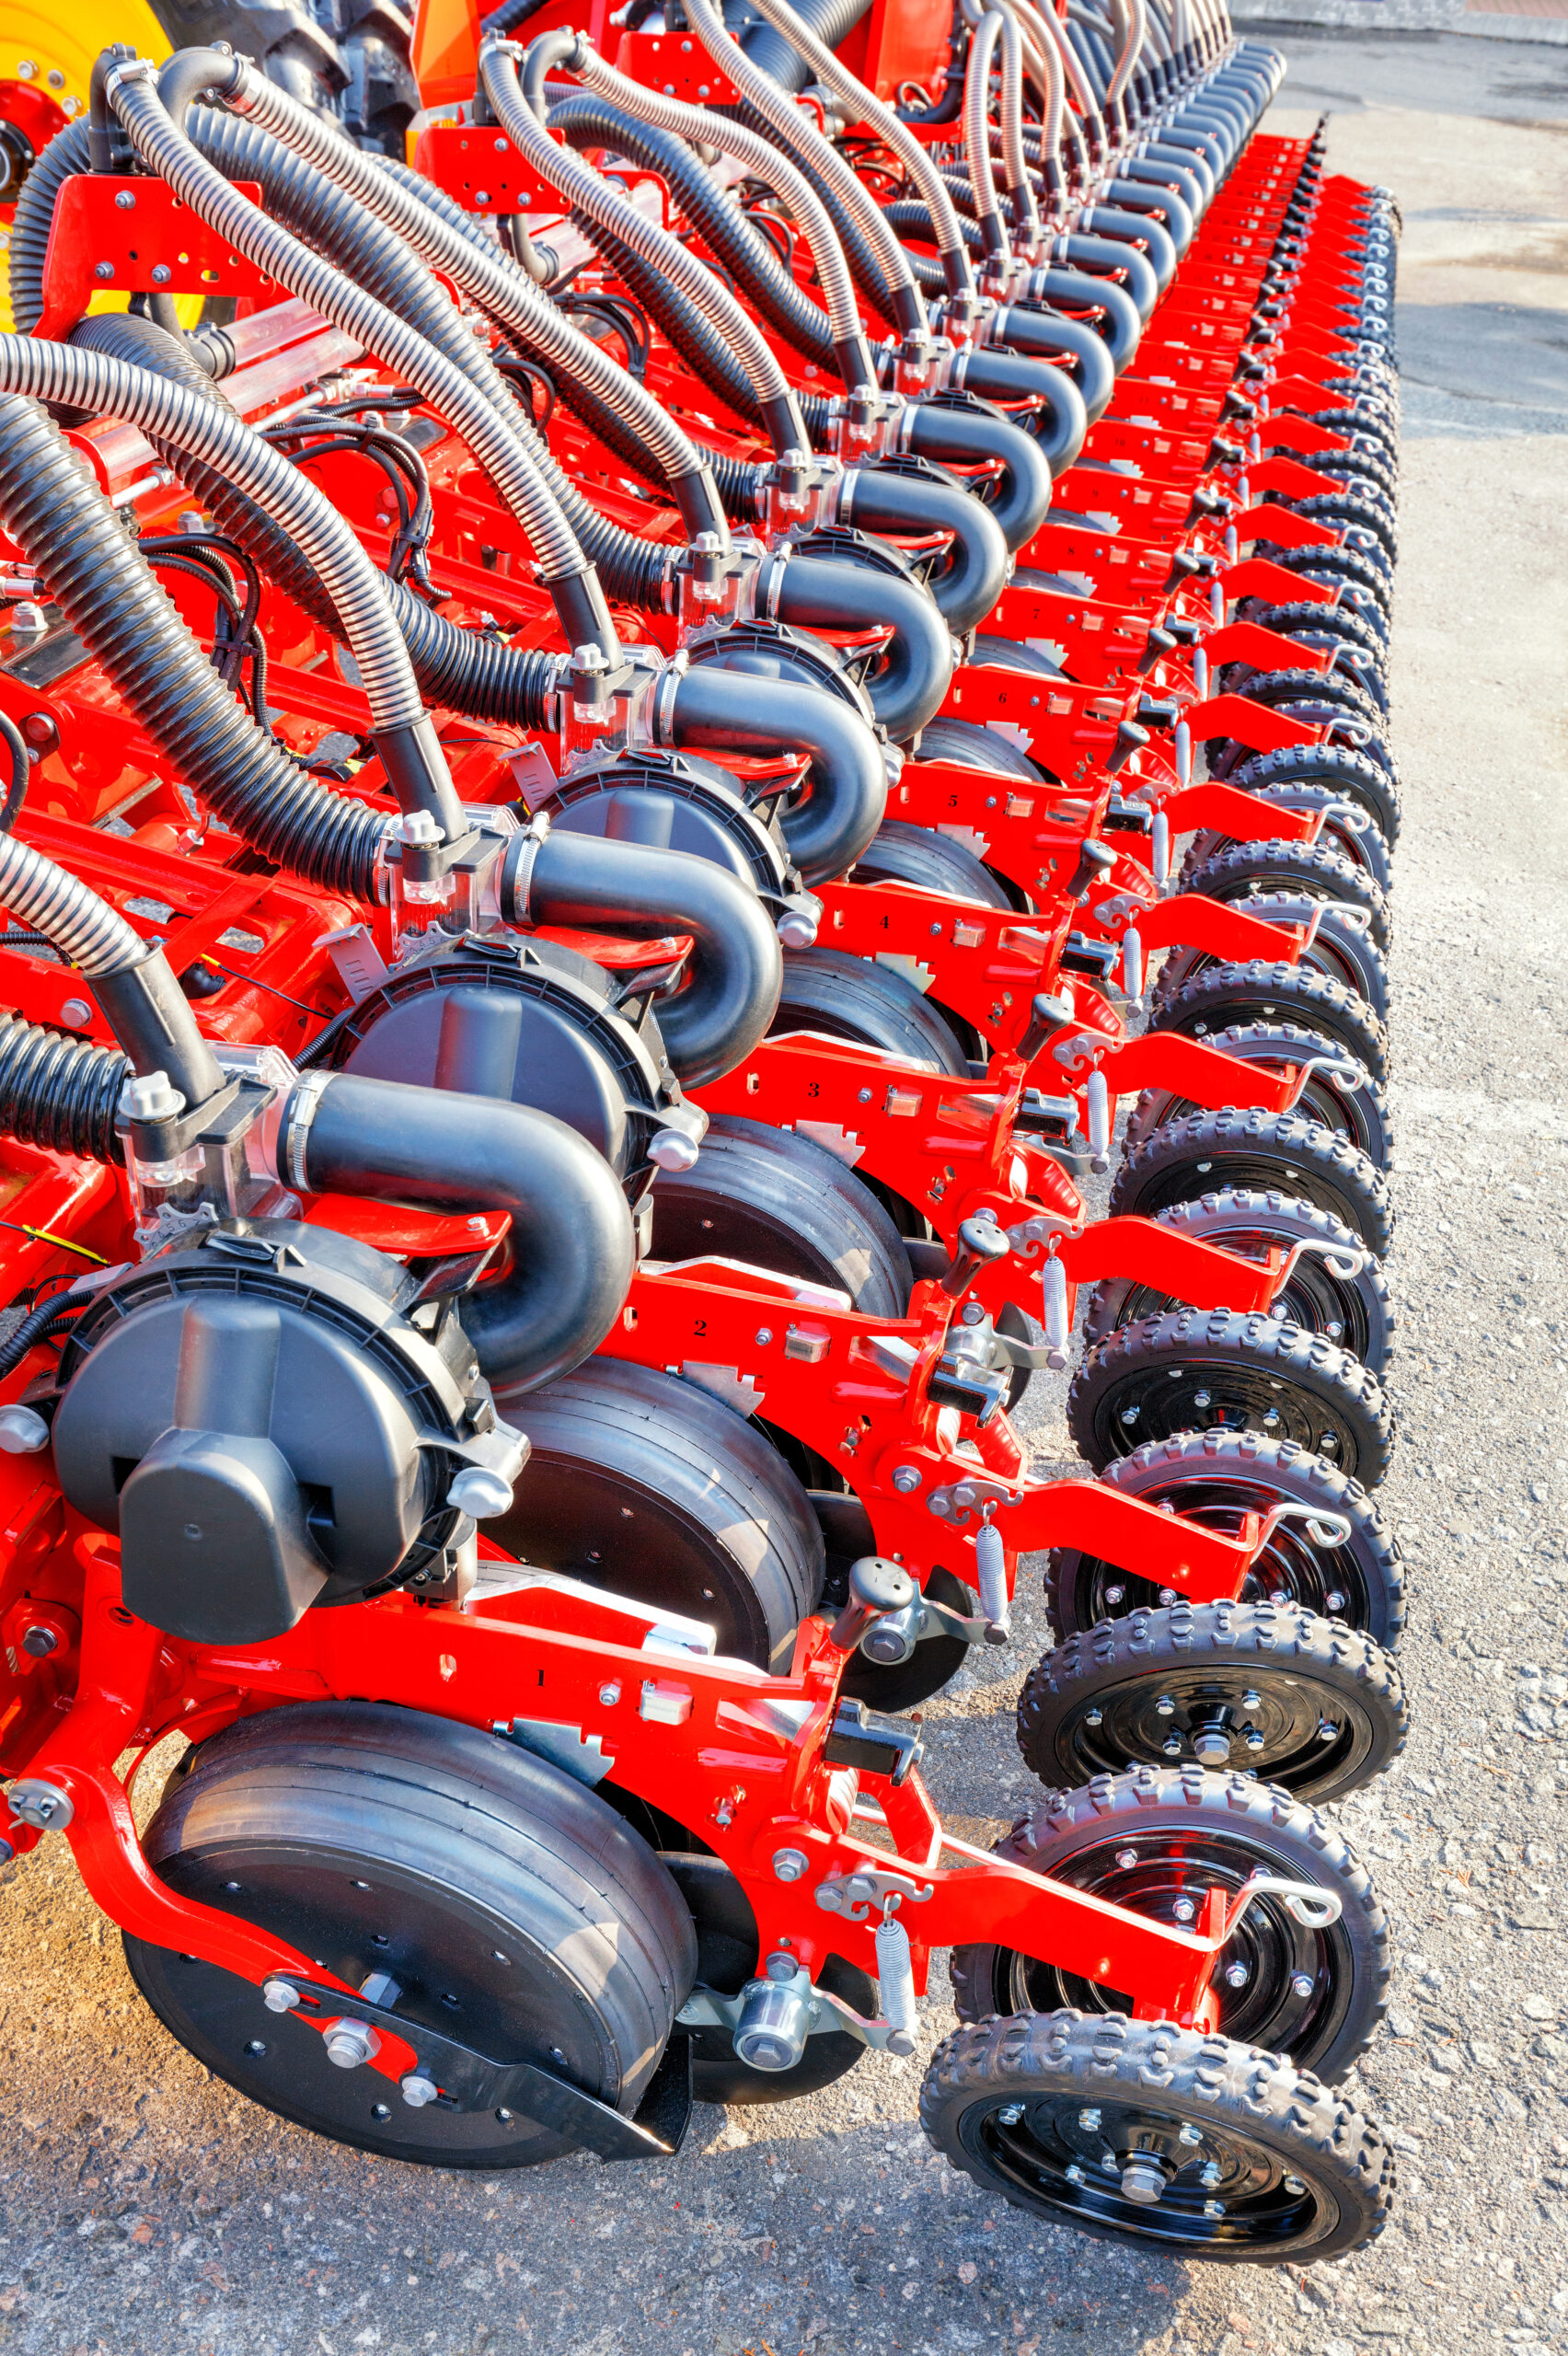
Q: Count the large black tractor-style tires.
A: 1